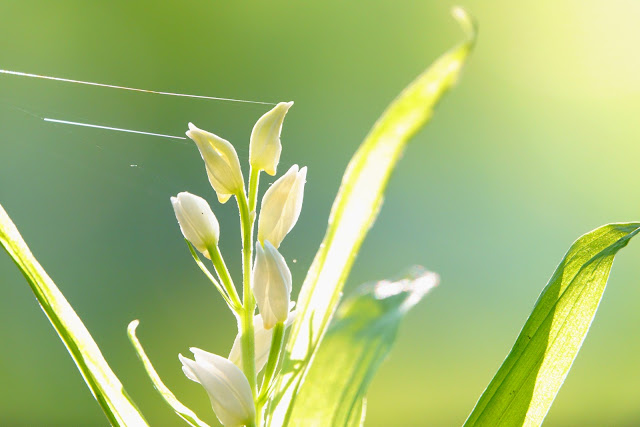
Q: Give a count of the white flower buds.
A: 7